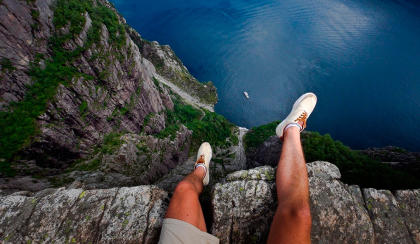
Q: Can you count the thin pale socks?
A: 2